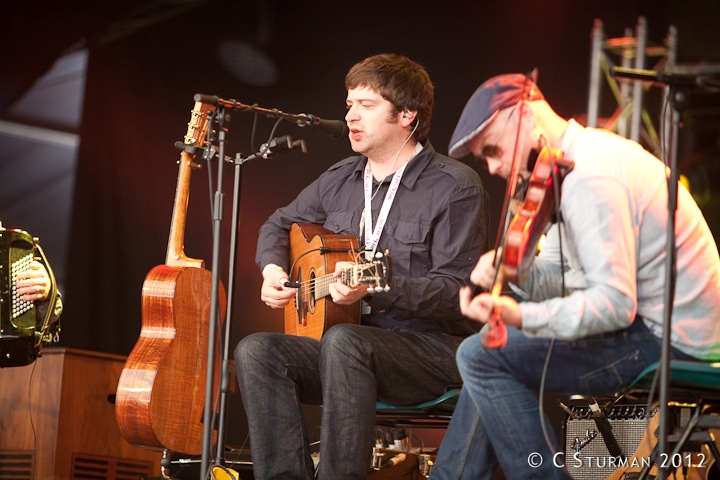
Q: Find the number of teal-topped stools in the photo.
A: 2